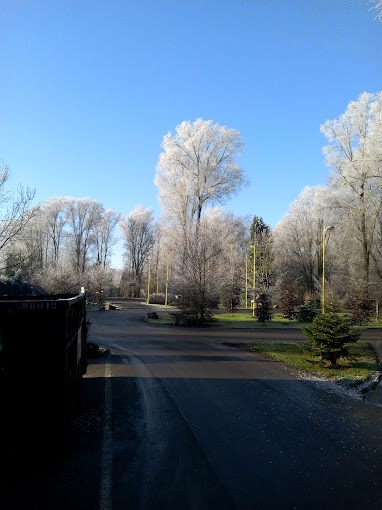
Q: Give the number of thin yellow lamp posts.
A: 6